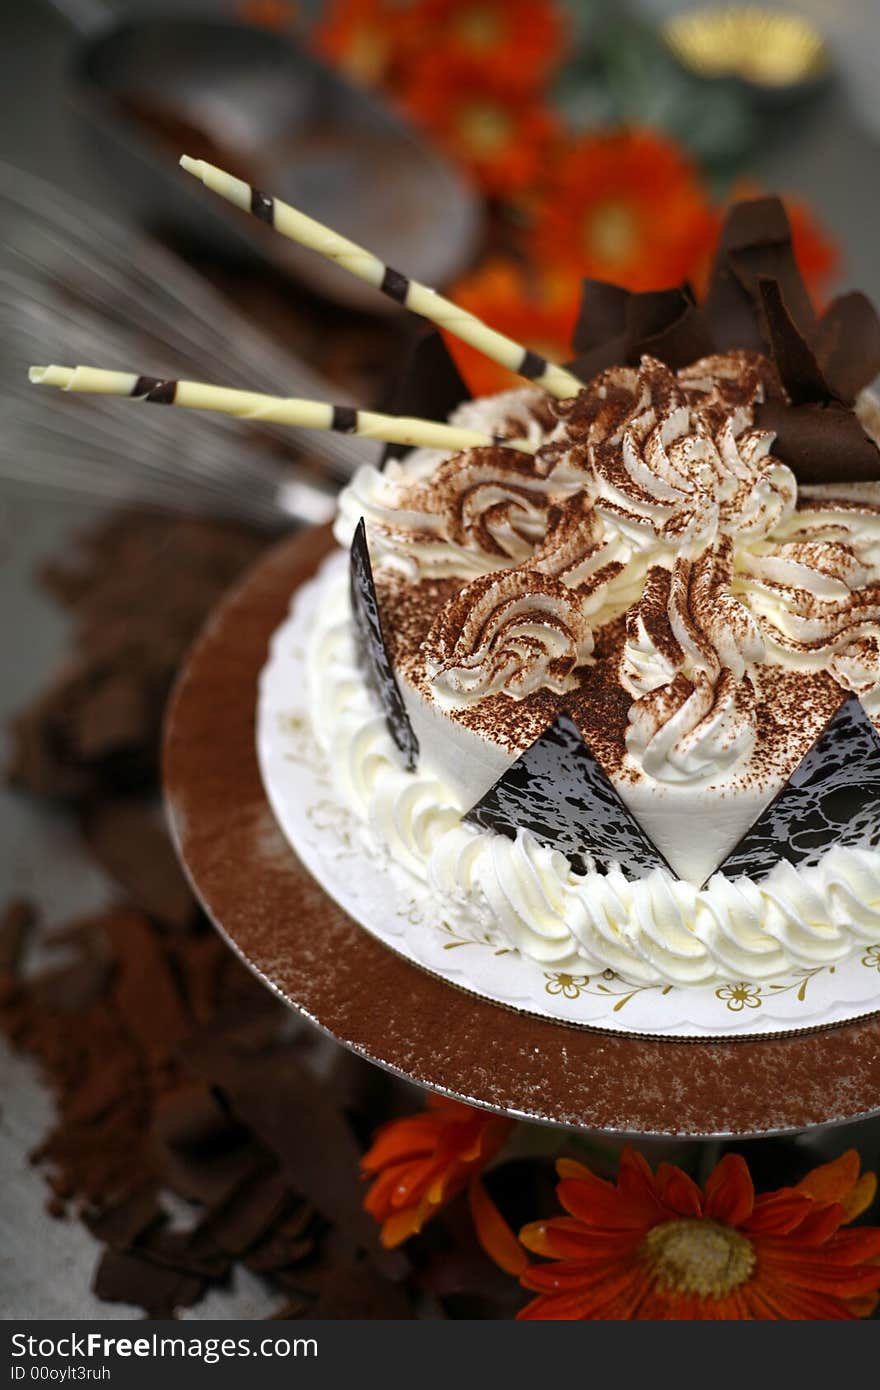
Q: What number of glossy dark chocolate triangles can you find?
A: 3